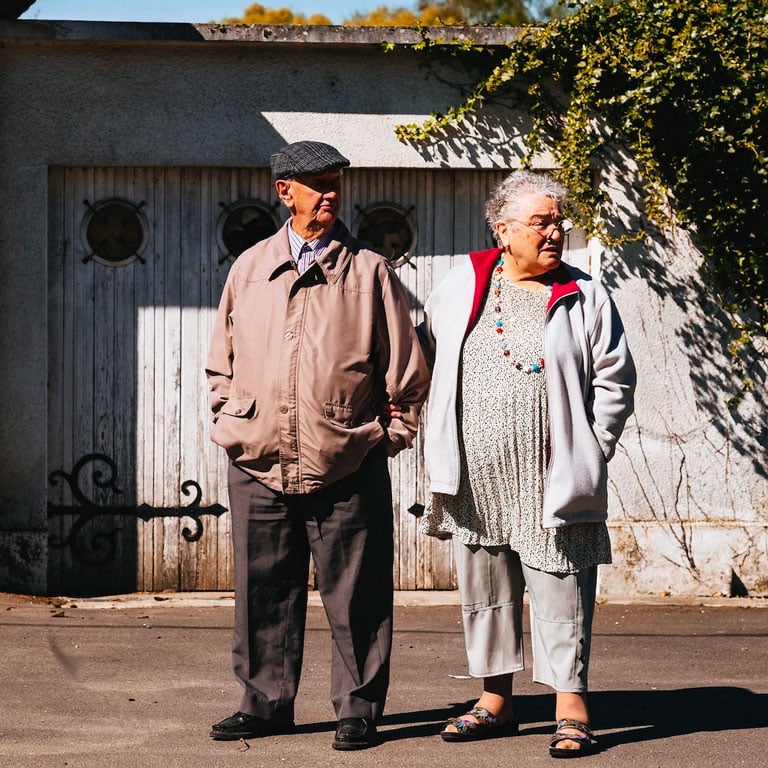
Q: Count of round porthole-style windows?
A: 3